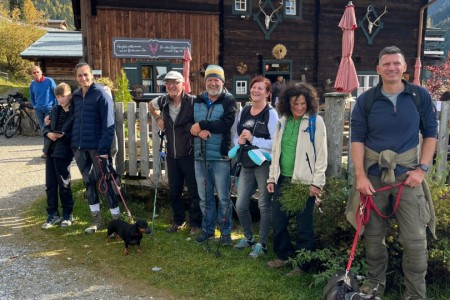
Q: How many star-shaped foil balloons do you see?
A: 0